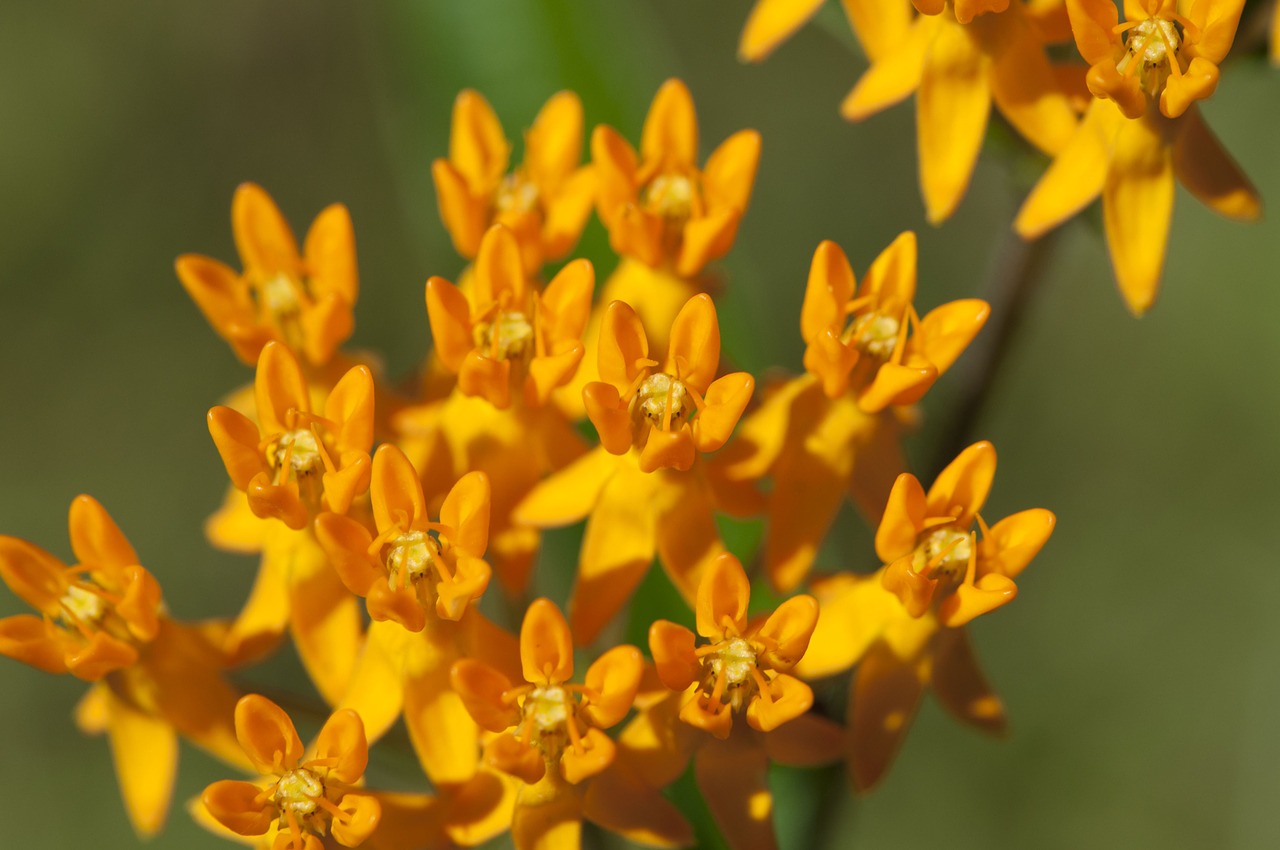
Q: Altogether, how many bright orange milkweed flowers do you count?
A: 15